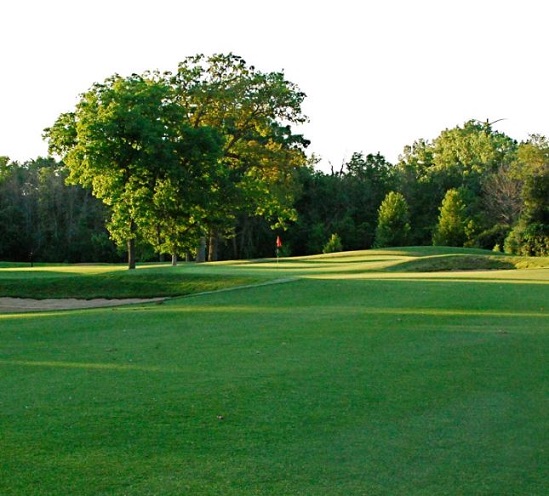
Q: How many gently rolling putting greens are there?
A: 1